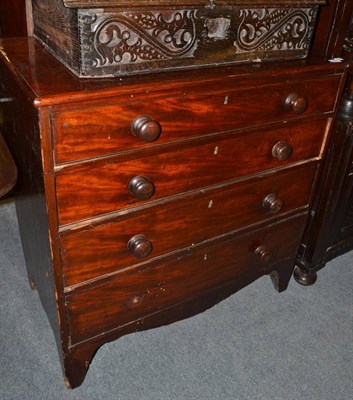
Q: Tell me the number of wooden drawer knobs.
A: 7